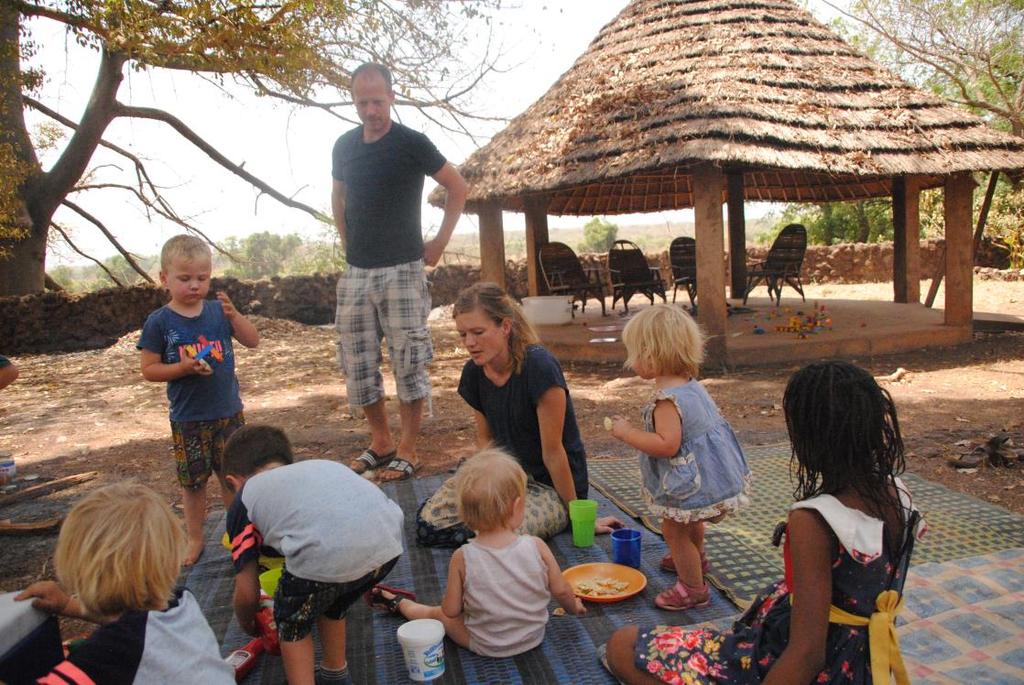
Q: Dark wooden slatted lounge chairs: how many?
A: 4